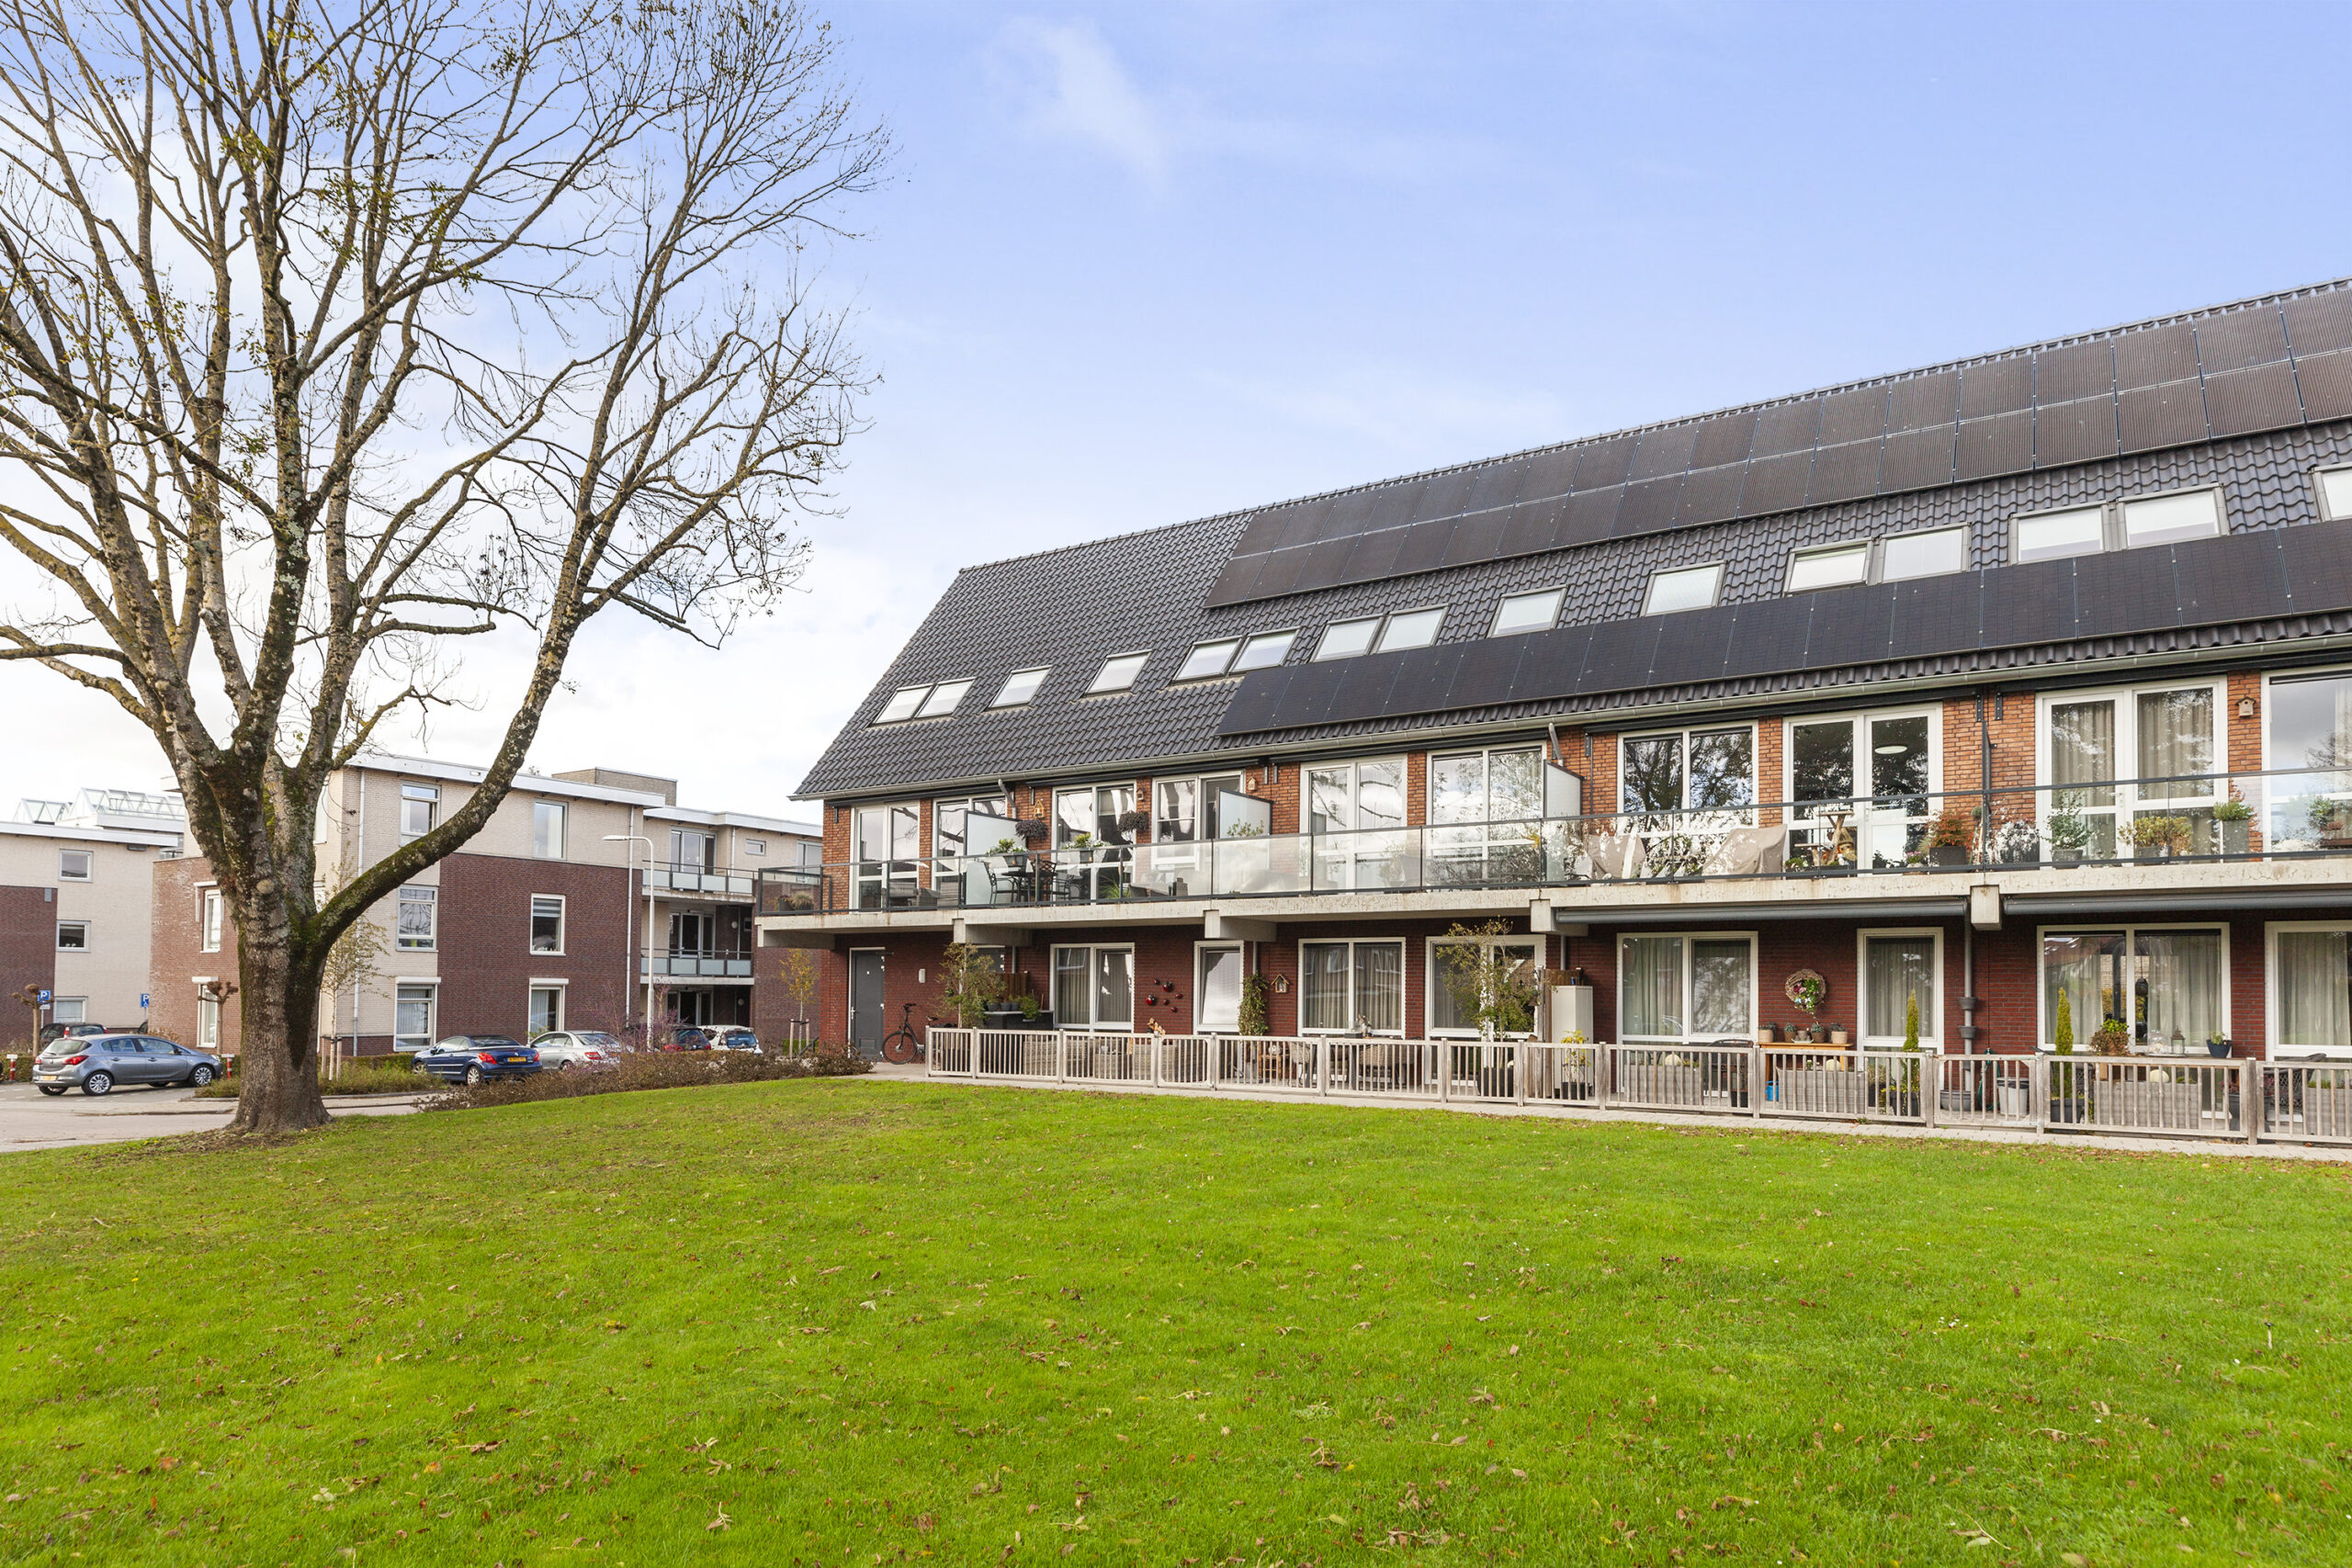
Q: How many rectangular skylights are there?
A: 15